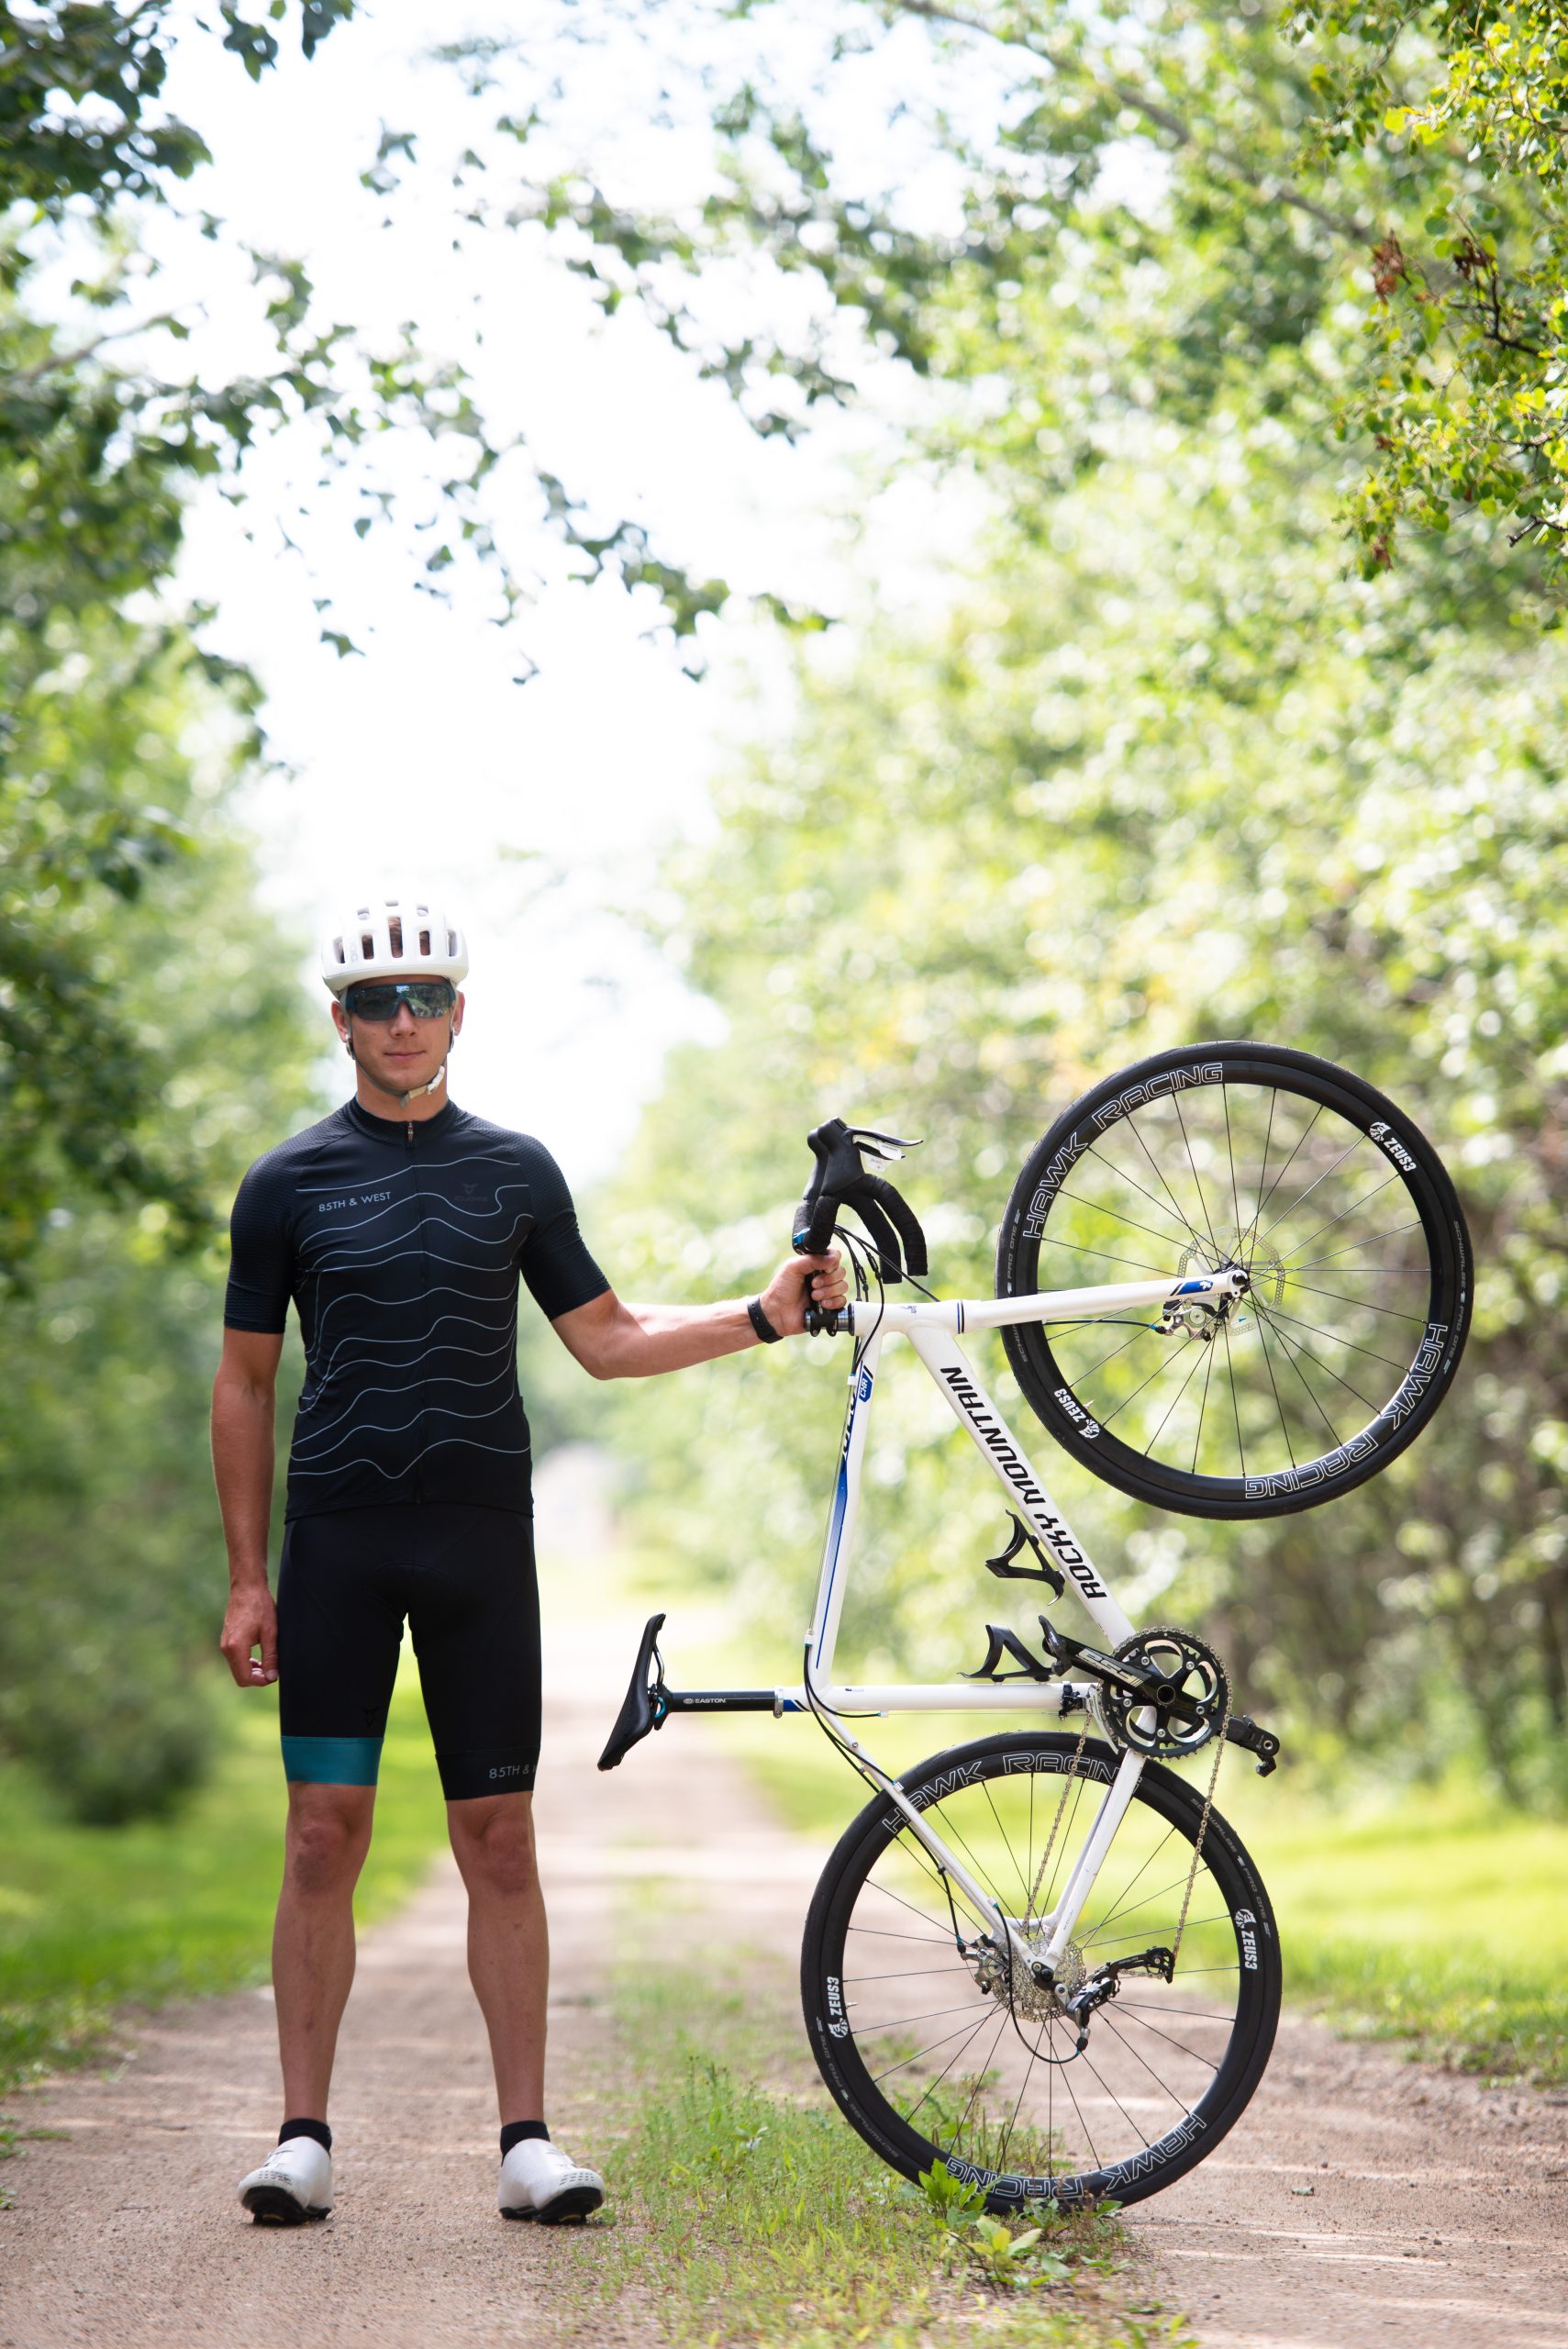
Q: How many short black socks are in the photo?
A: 2